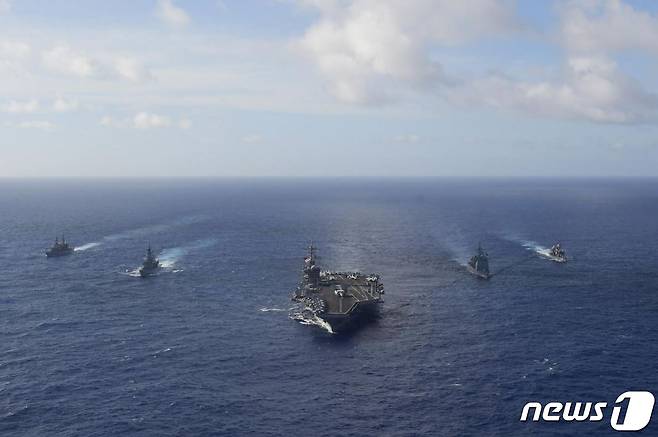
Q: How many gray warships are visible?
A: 5